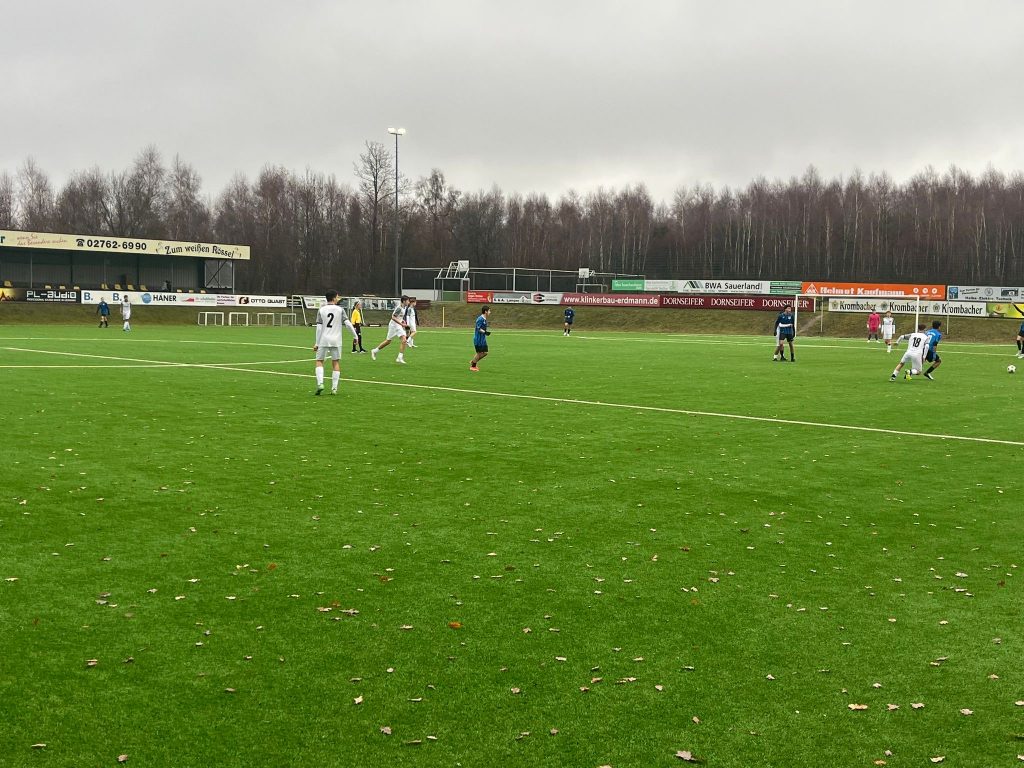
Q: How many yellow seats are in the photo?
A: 11